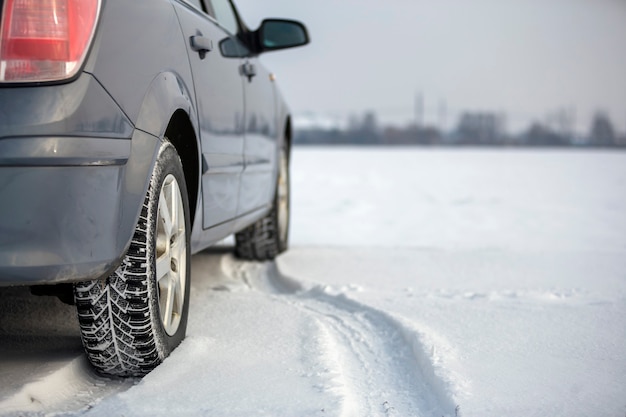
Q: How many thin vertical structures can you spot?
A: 2